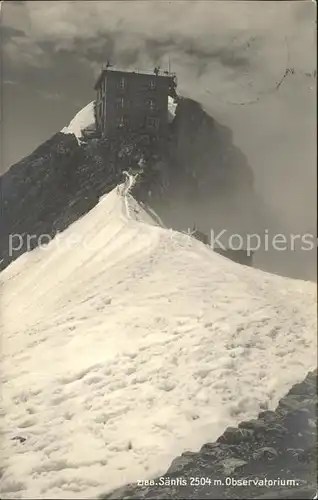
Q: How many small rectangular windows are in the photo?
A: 6